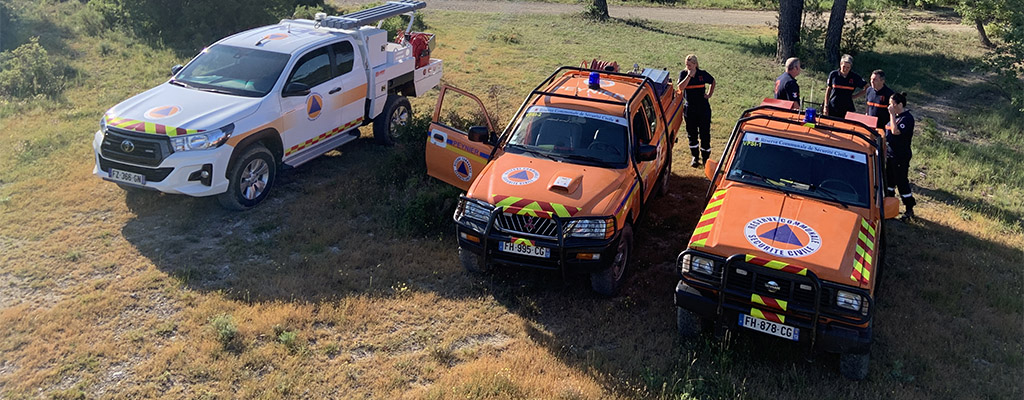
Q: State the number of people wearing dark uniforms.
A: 5